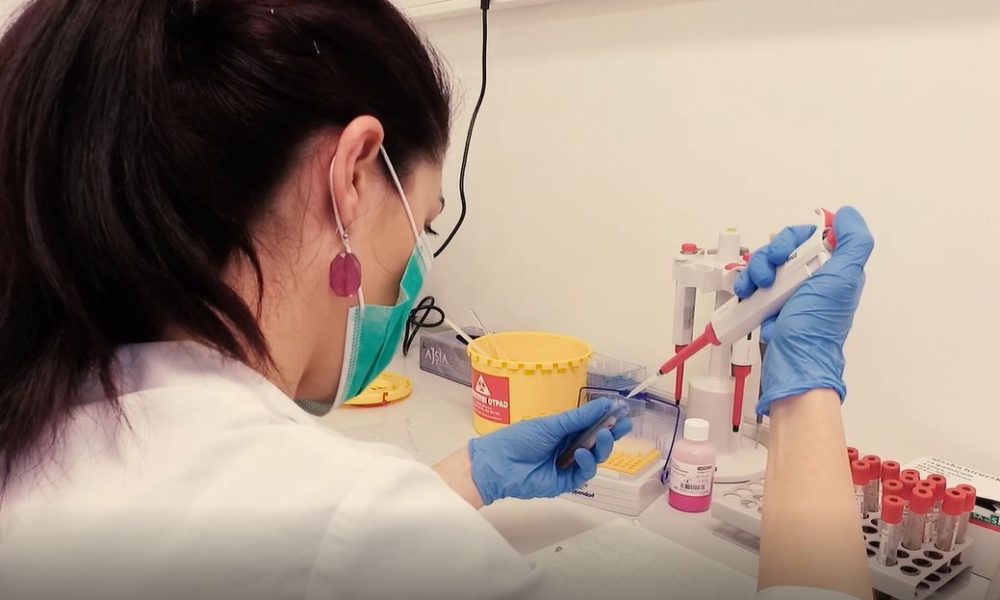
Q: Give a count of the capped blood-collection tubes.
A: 13